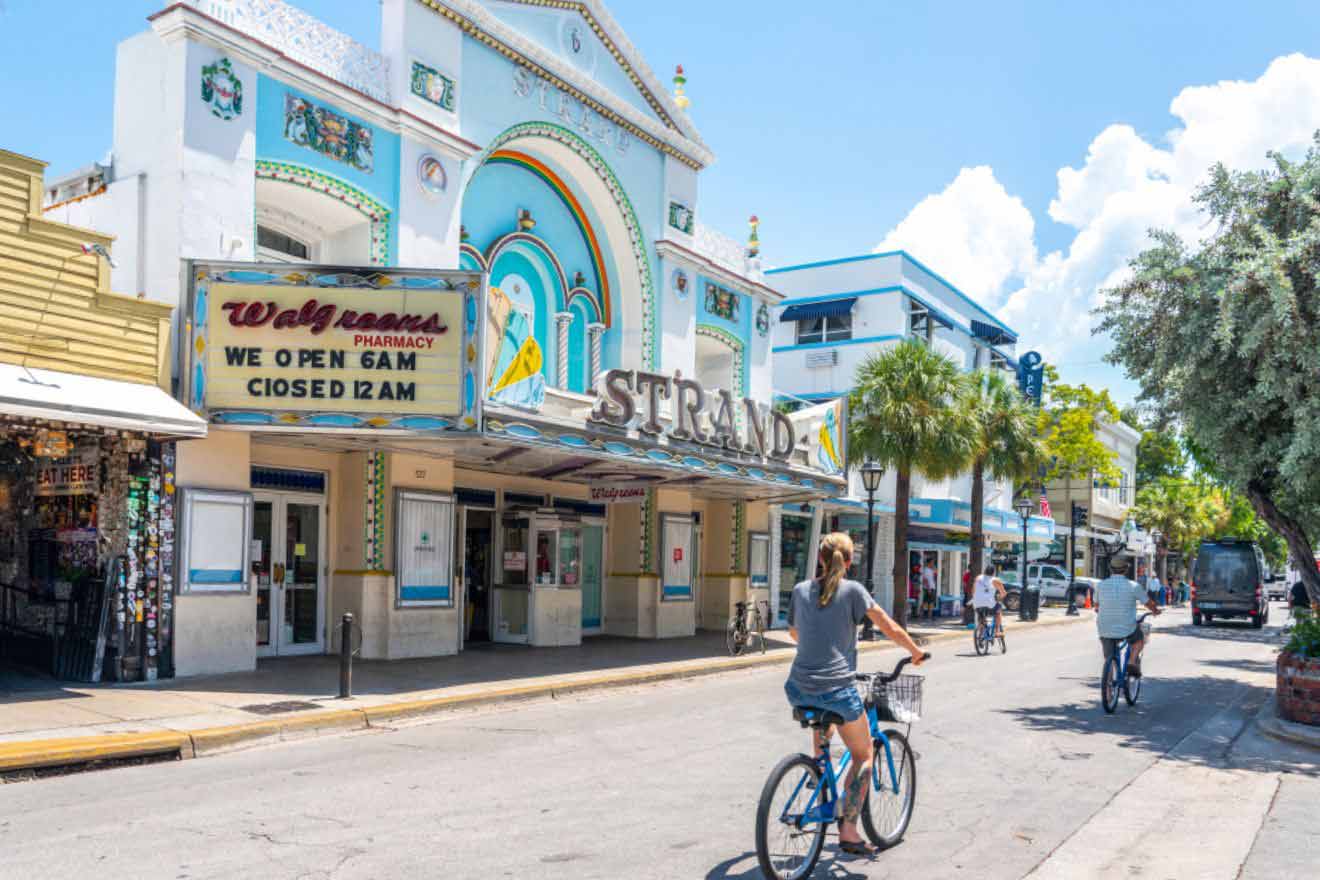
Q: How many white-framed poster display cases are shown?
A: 4